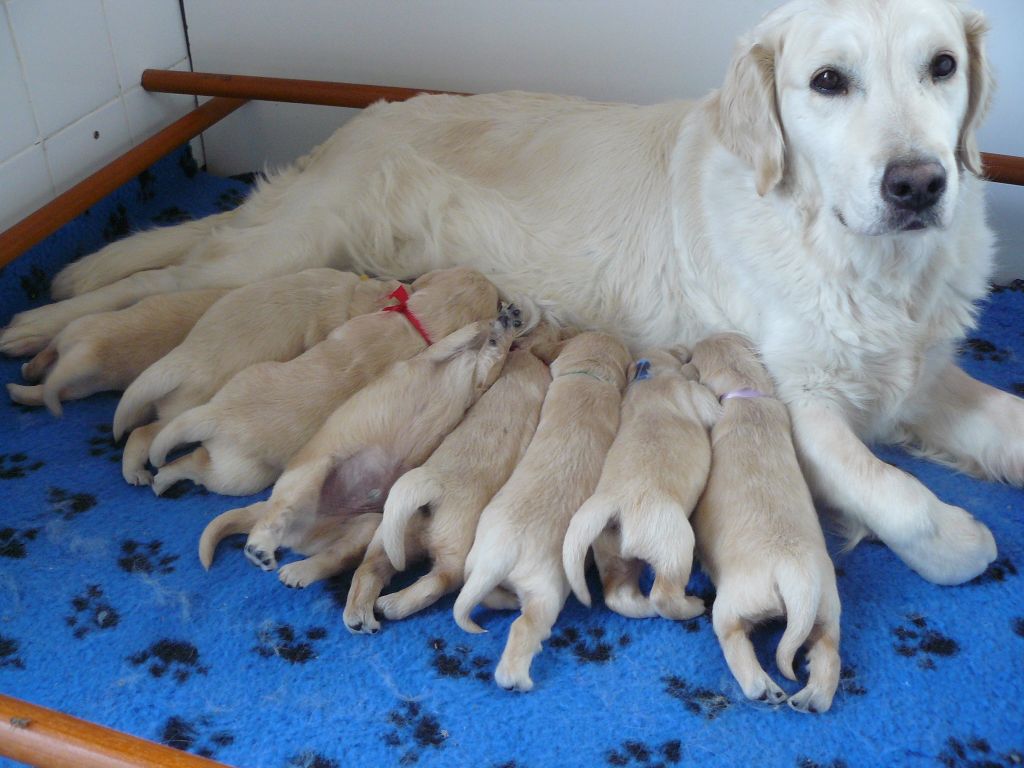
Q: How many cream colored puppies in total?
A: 8